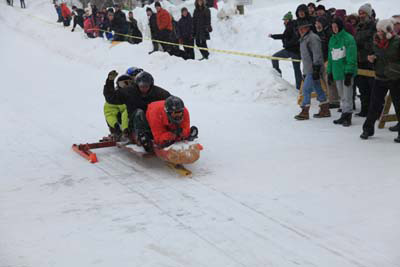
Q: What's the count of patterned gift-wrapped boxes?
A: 0